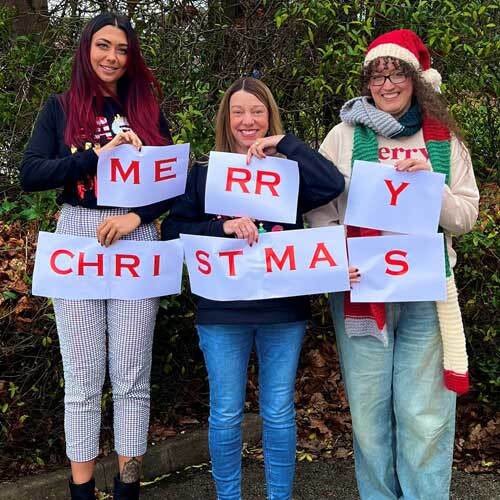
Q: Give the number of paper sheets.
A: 6